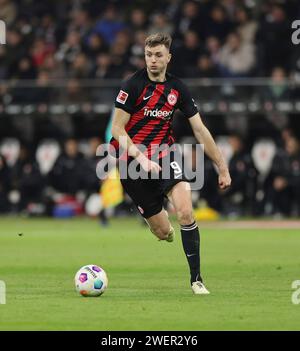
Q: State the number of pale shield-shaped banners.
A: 4